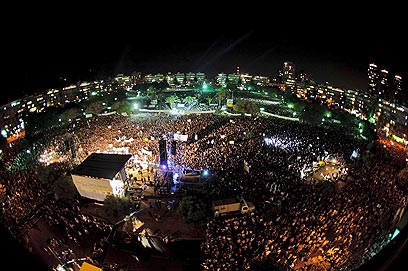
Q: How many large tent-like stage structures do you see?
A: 1